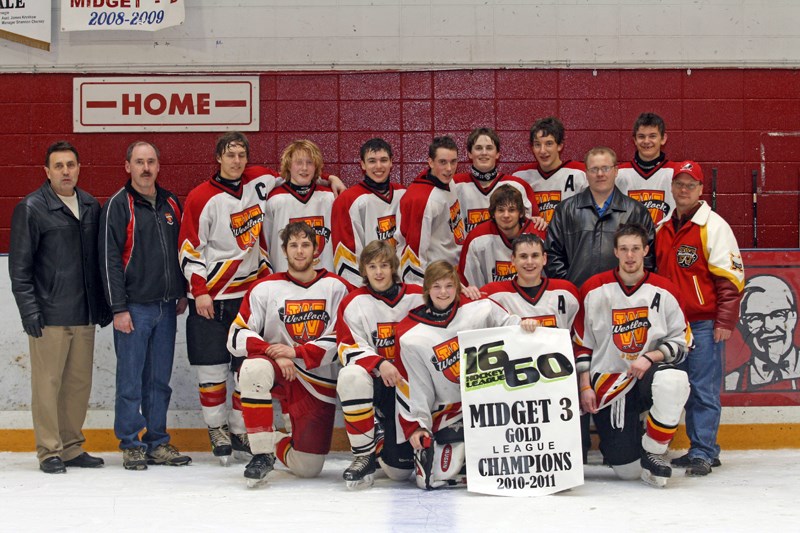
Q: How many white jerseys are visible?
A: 13